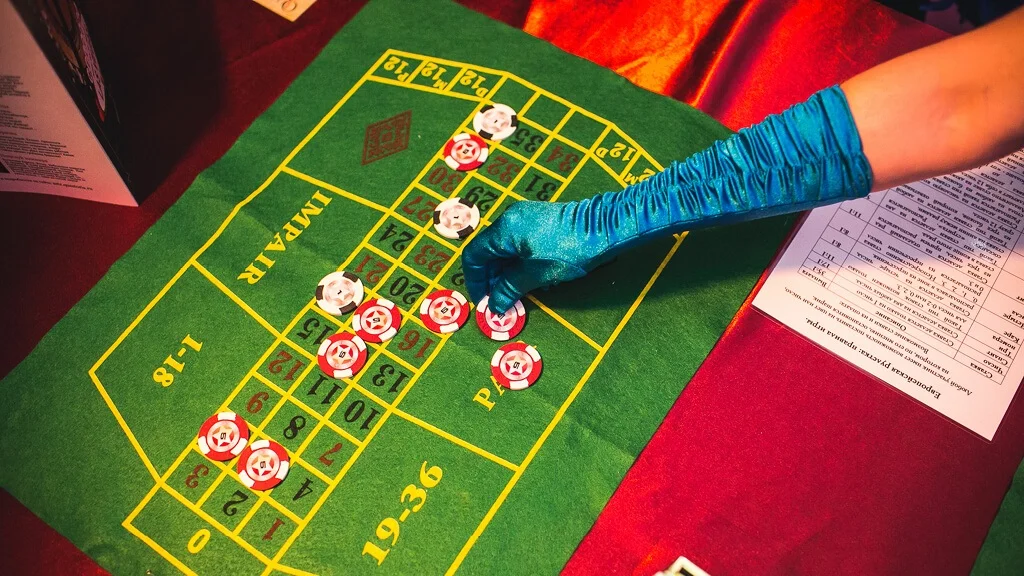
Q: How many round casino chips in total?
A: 11